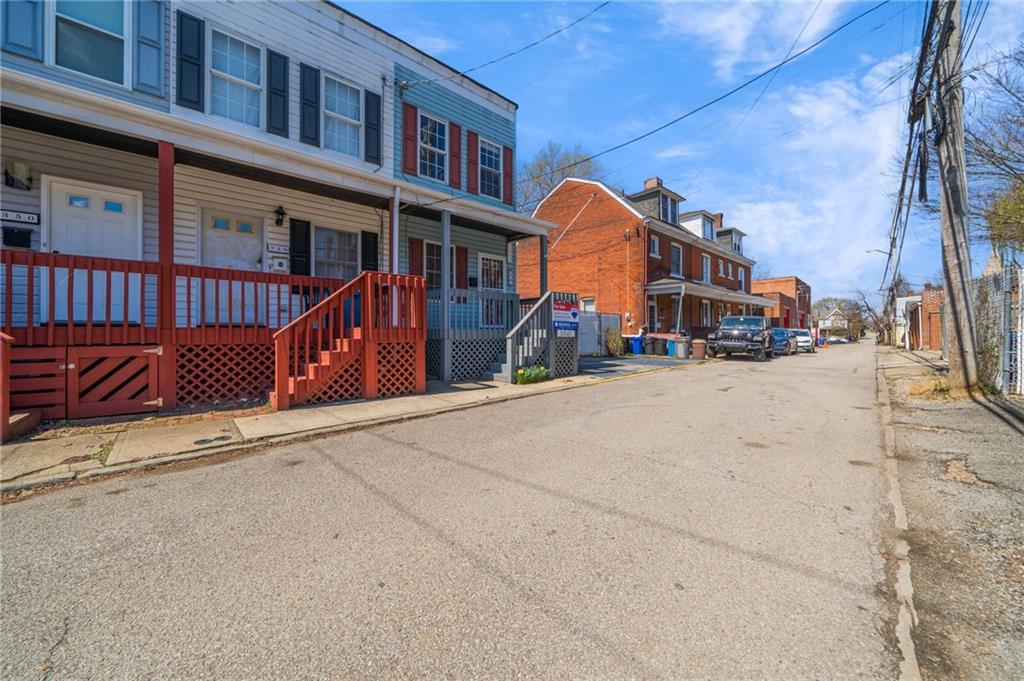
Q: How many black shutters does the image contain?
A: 6